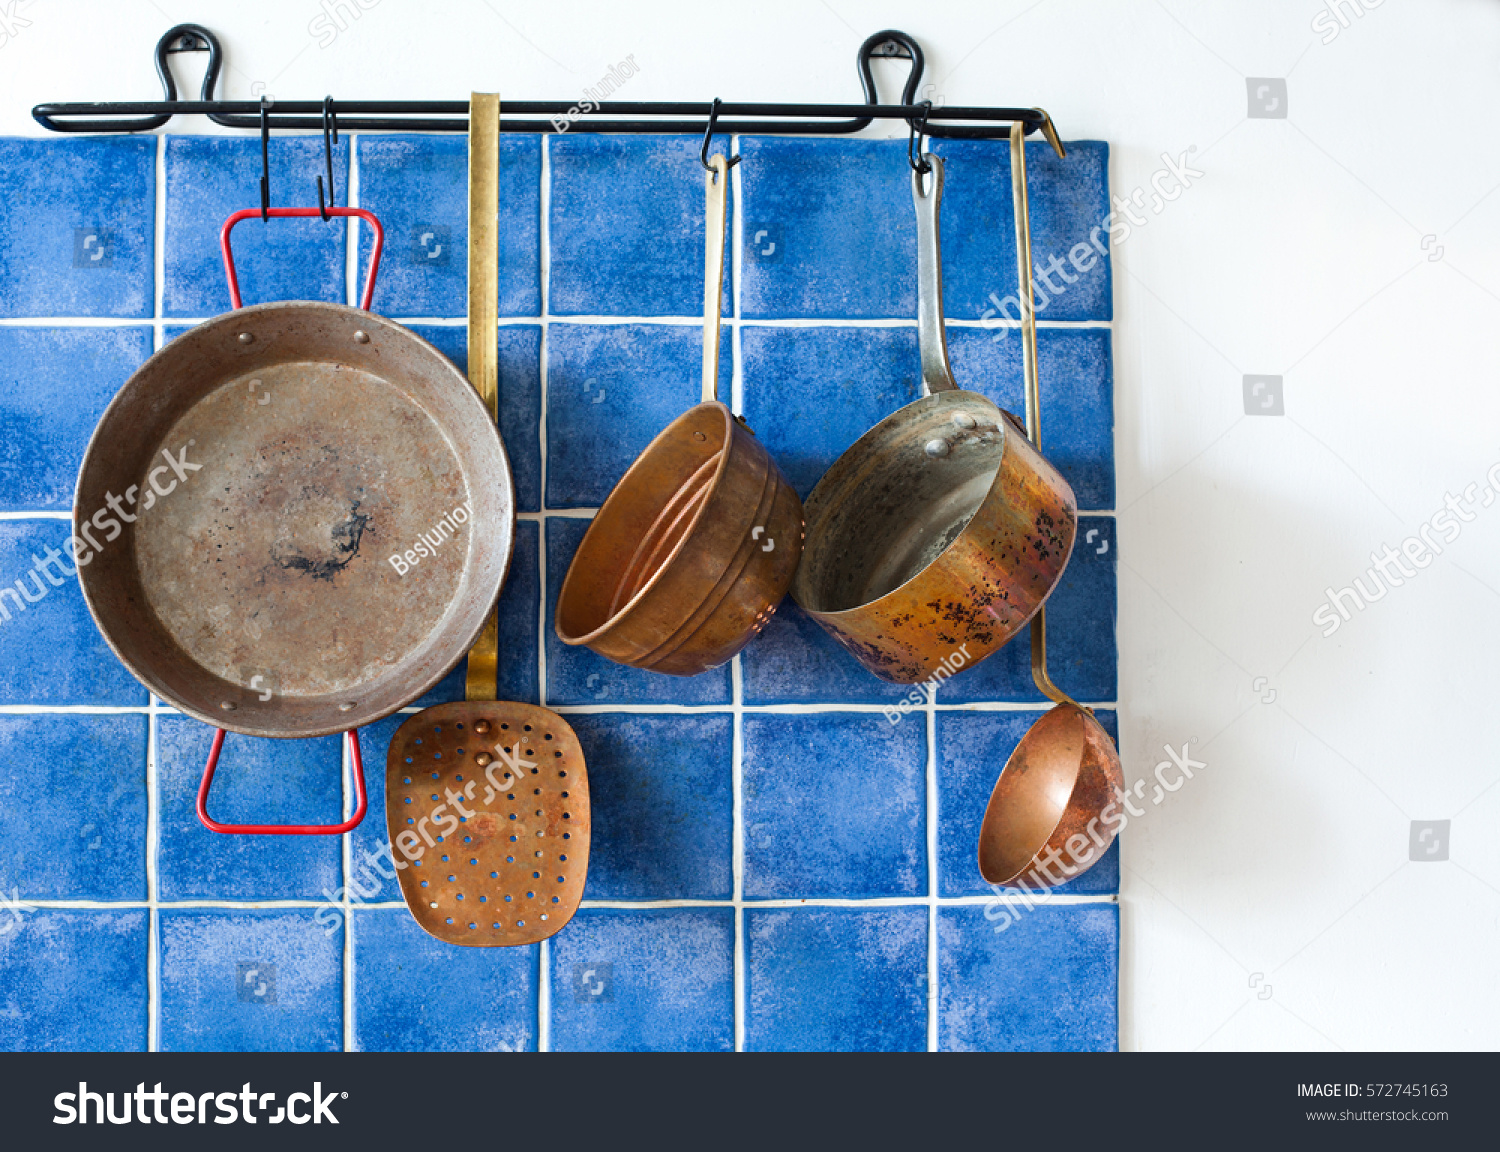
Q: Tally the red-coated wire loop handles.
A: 2